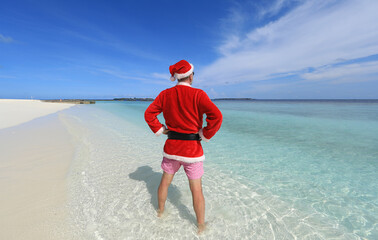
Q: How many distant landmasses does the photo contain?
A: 2